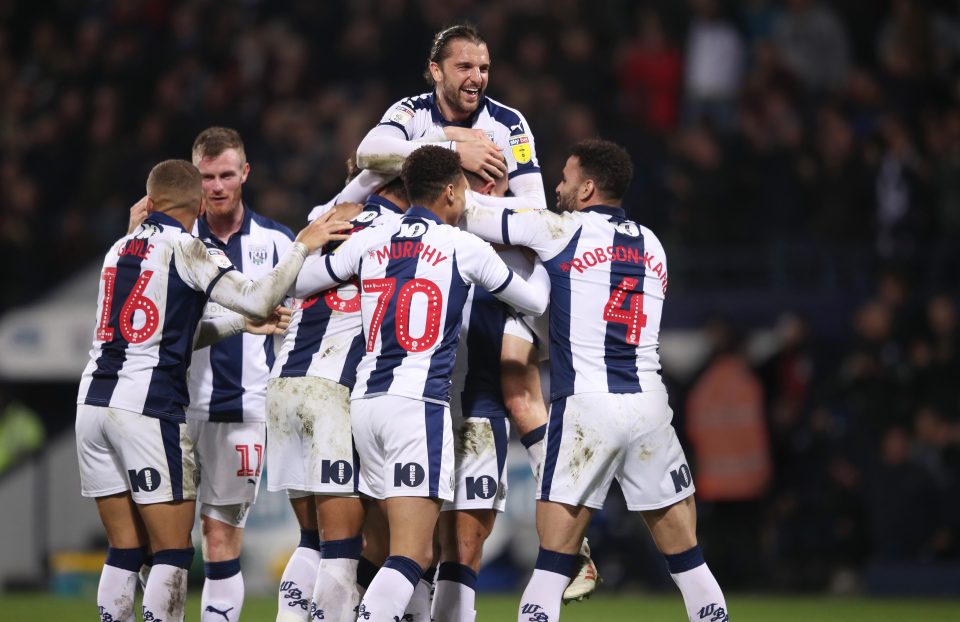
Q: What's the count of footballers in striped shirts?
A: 7